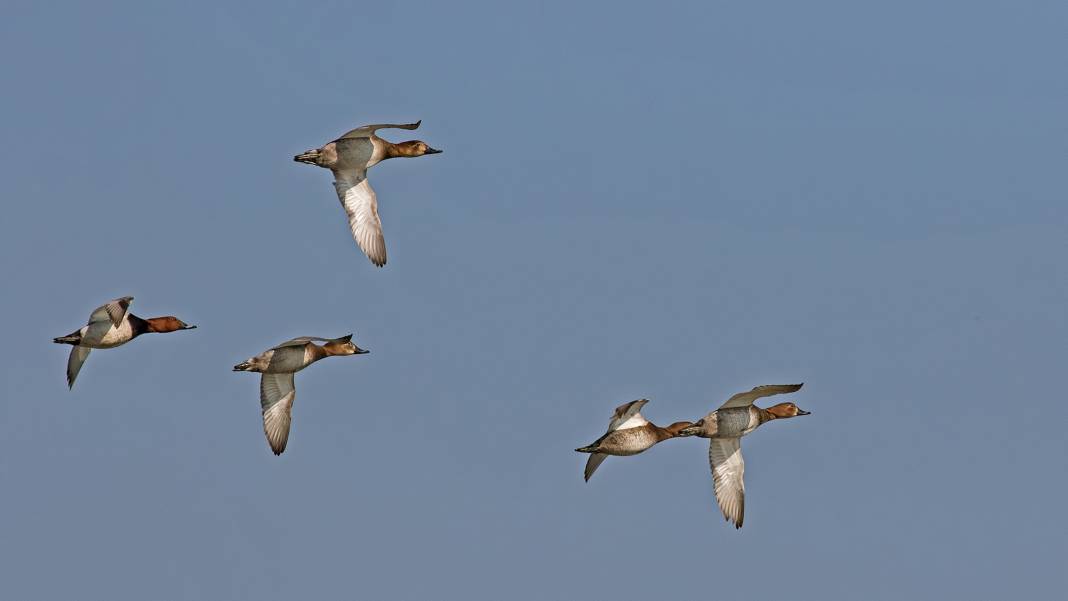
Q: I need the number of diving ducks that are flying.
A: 5